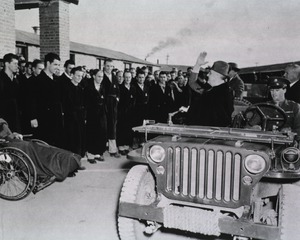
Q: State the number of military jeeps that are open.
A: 1